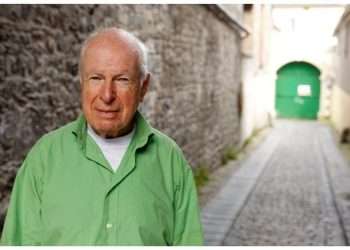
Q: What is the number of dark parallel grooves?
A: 2